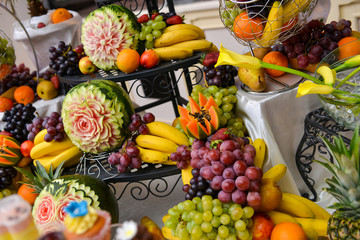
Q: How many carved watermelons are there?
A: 3